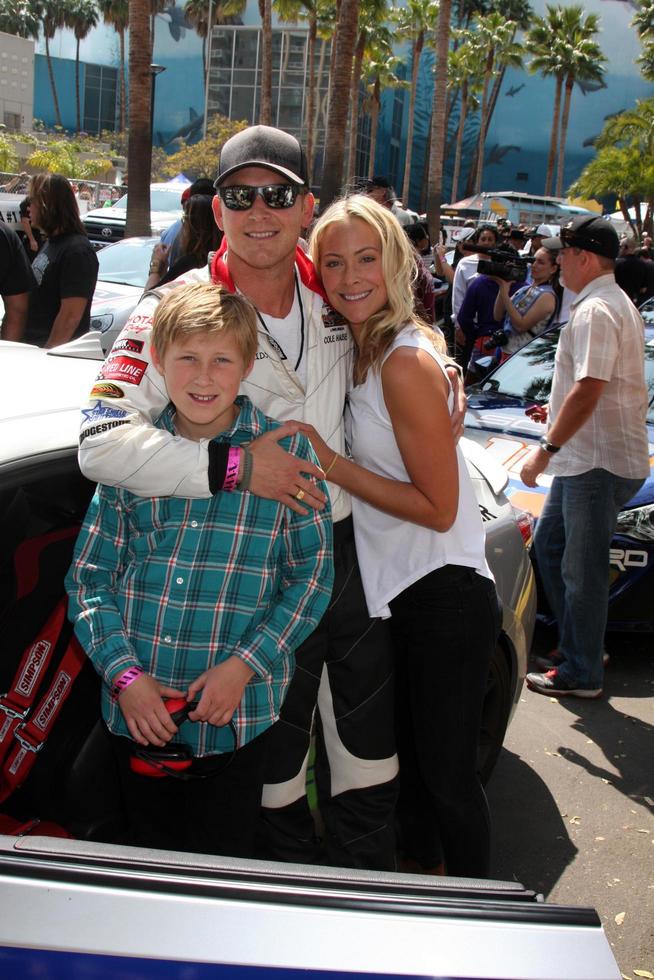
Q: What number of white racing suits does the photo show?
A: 1